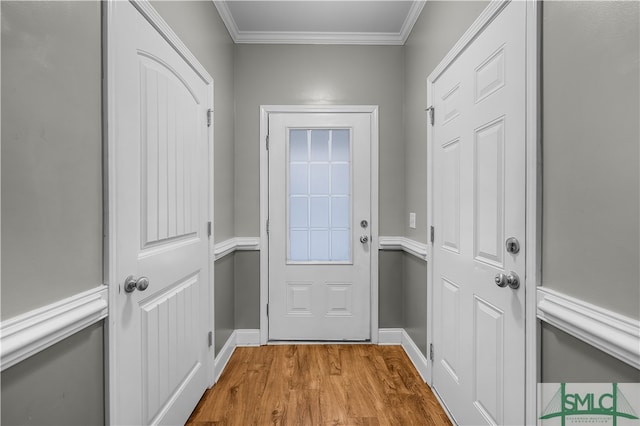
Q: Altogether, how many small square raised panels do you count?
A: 4